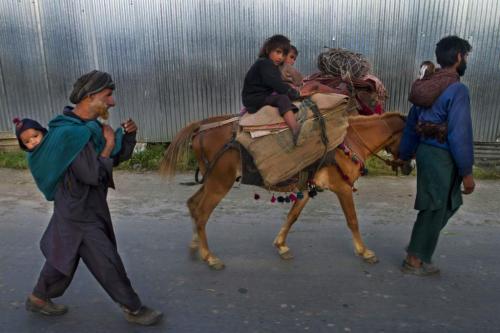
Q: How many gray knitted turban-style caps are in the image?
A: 1